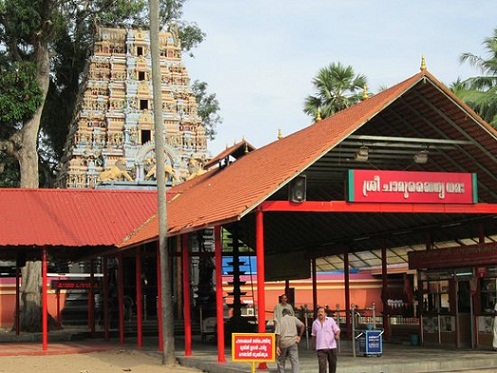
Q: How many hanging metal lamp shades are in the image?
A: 2